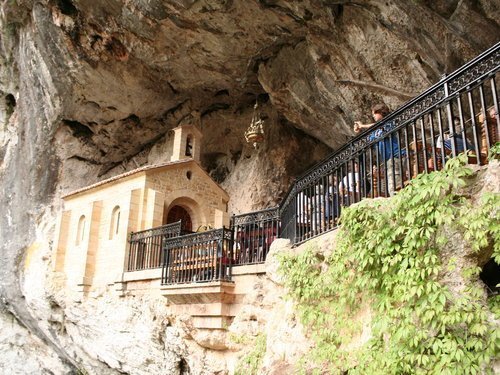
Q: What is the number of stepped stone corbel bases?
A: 1